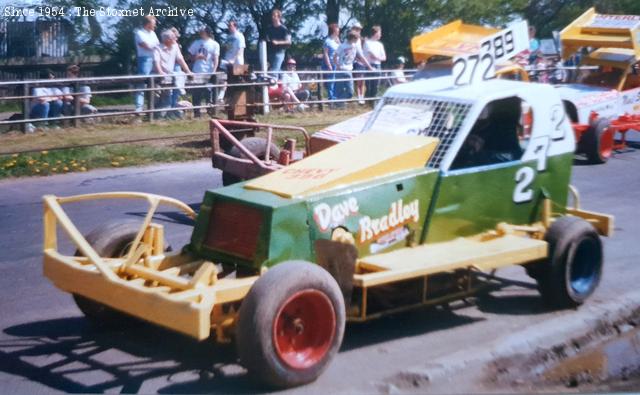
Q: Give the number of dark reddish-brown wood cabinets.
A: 0